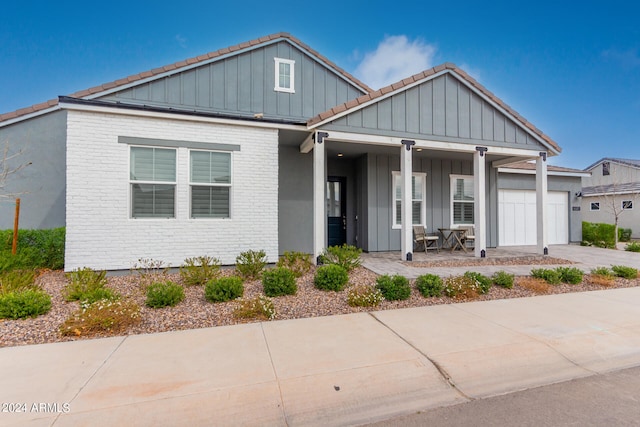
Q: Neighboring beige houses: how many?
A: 1